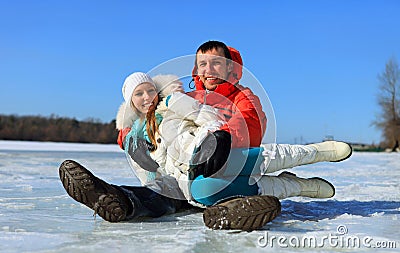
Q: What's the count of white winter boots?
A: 2